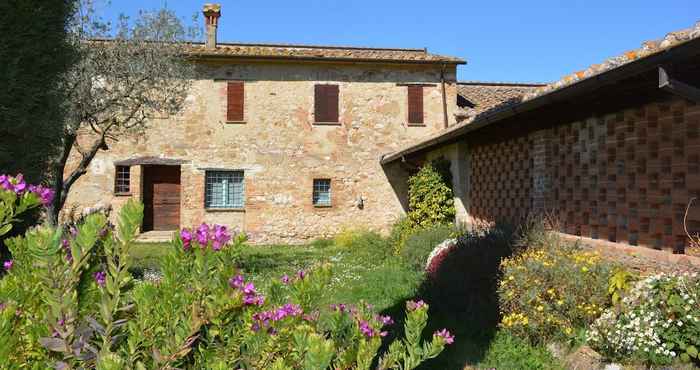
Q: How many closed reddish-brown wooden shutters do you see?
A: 3